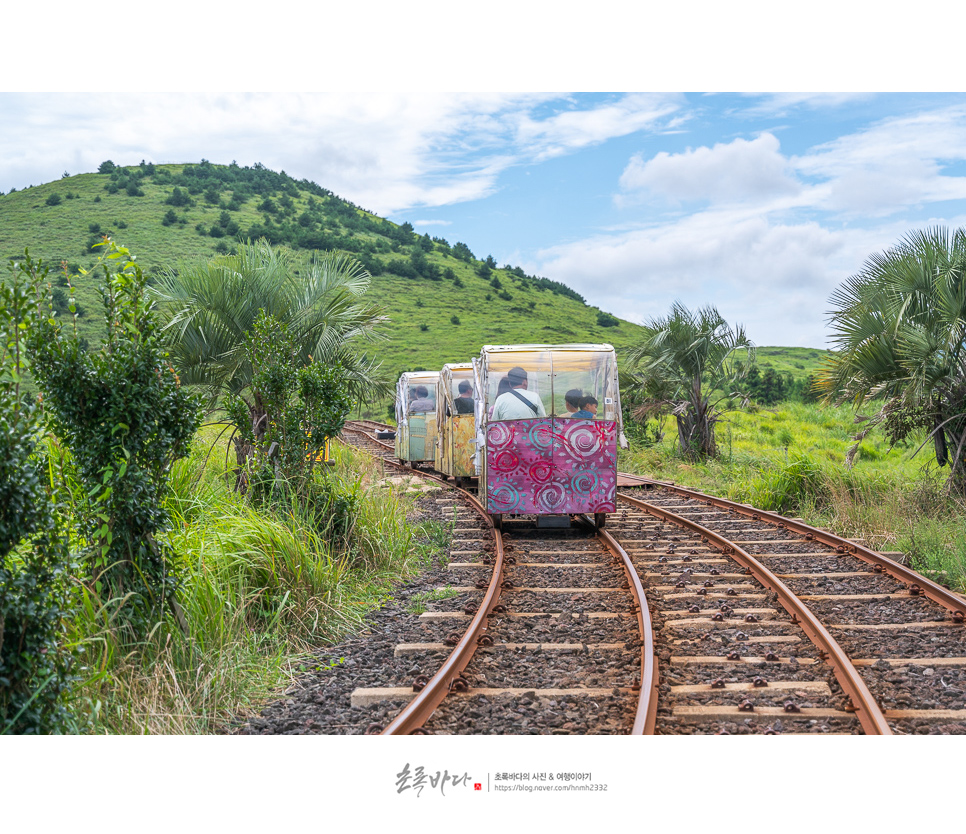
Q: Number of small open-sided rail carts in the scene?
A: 3